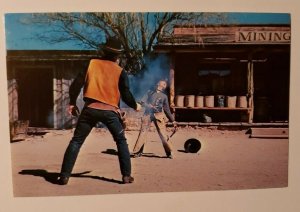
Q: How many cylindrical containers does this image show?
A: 7